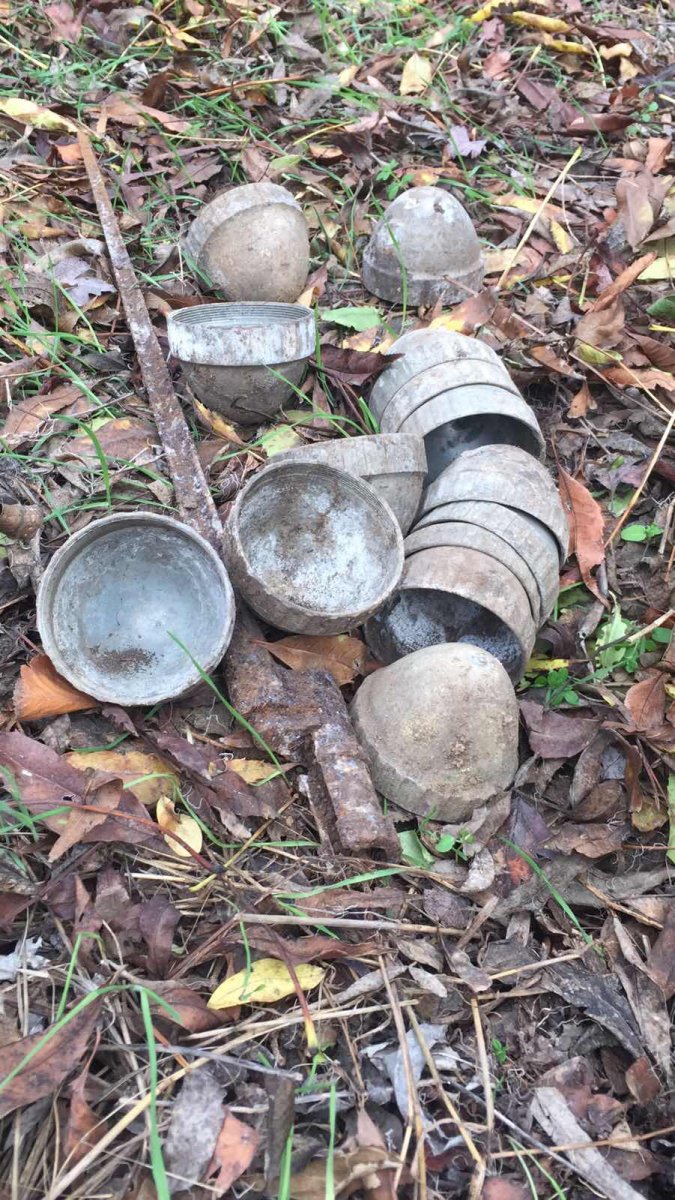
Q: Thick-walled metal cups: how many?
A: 14